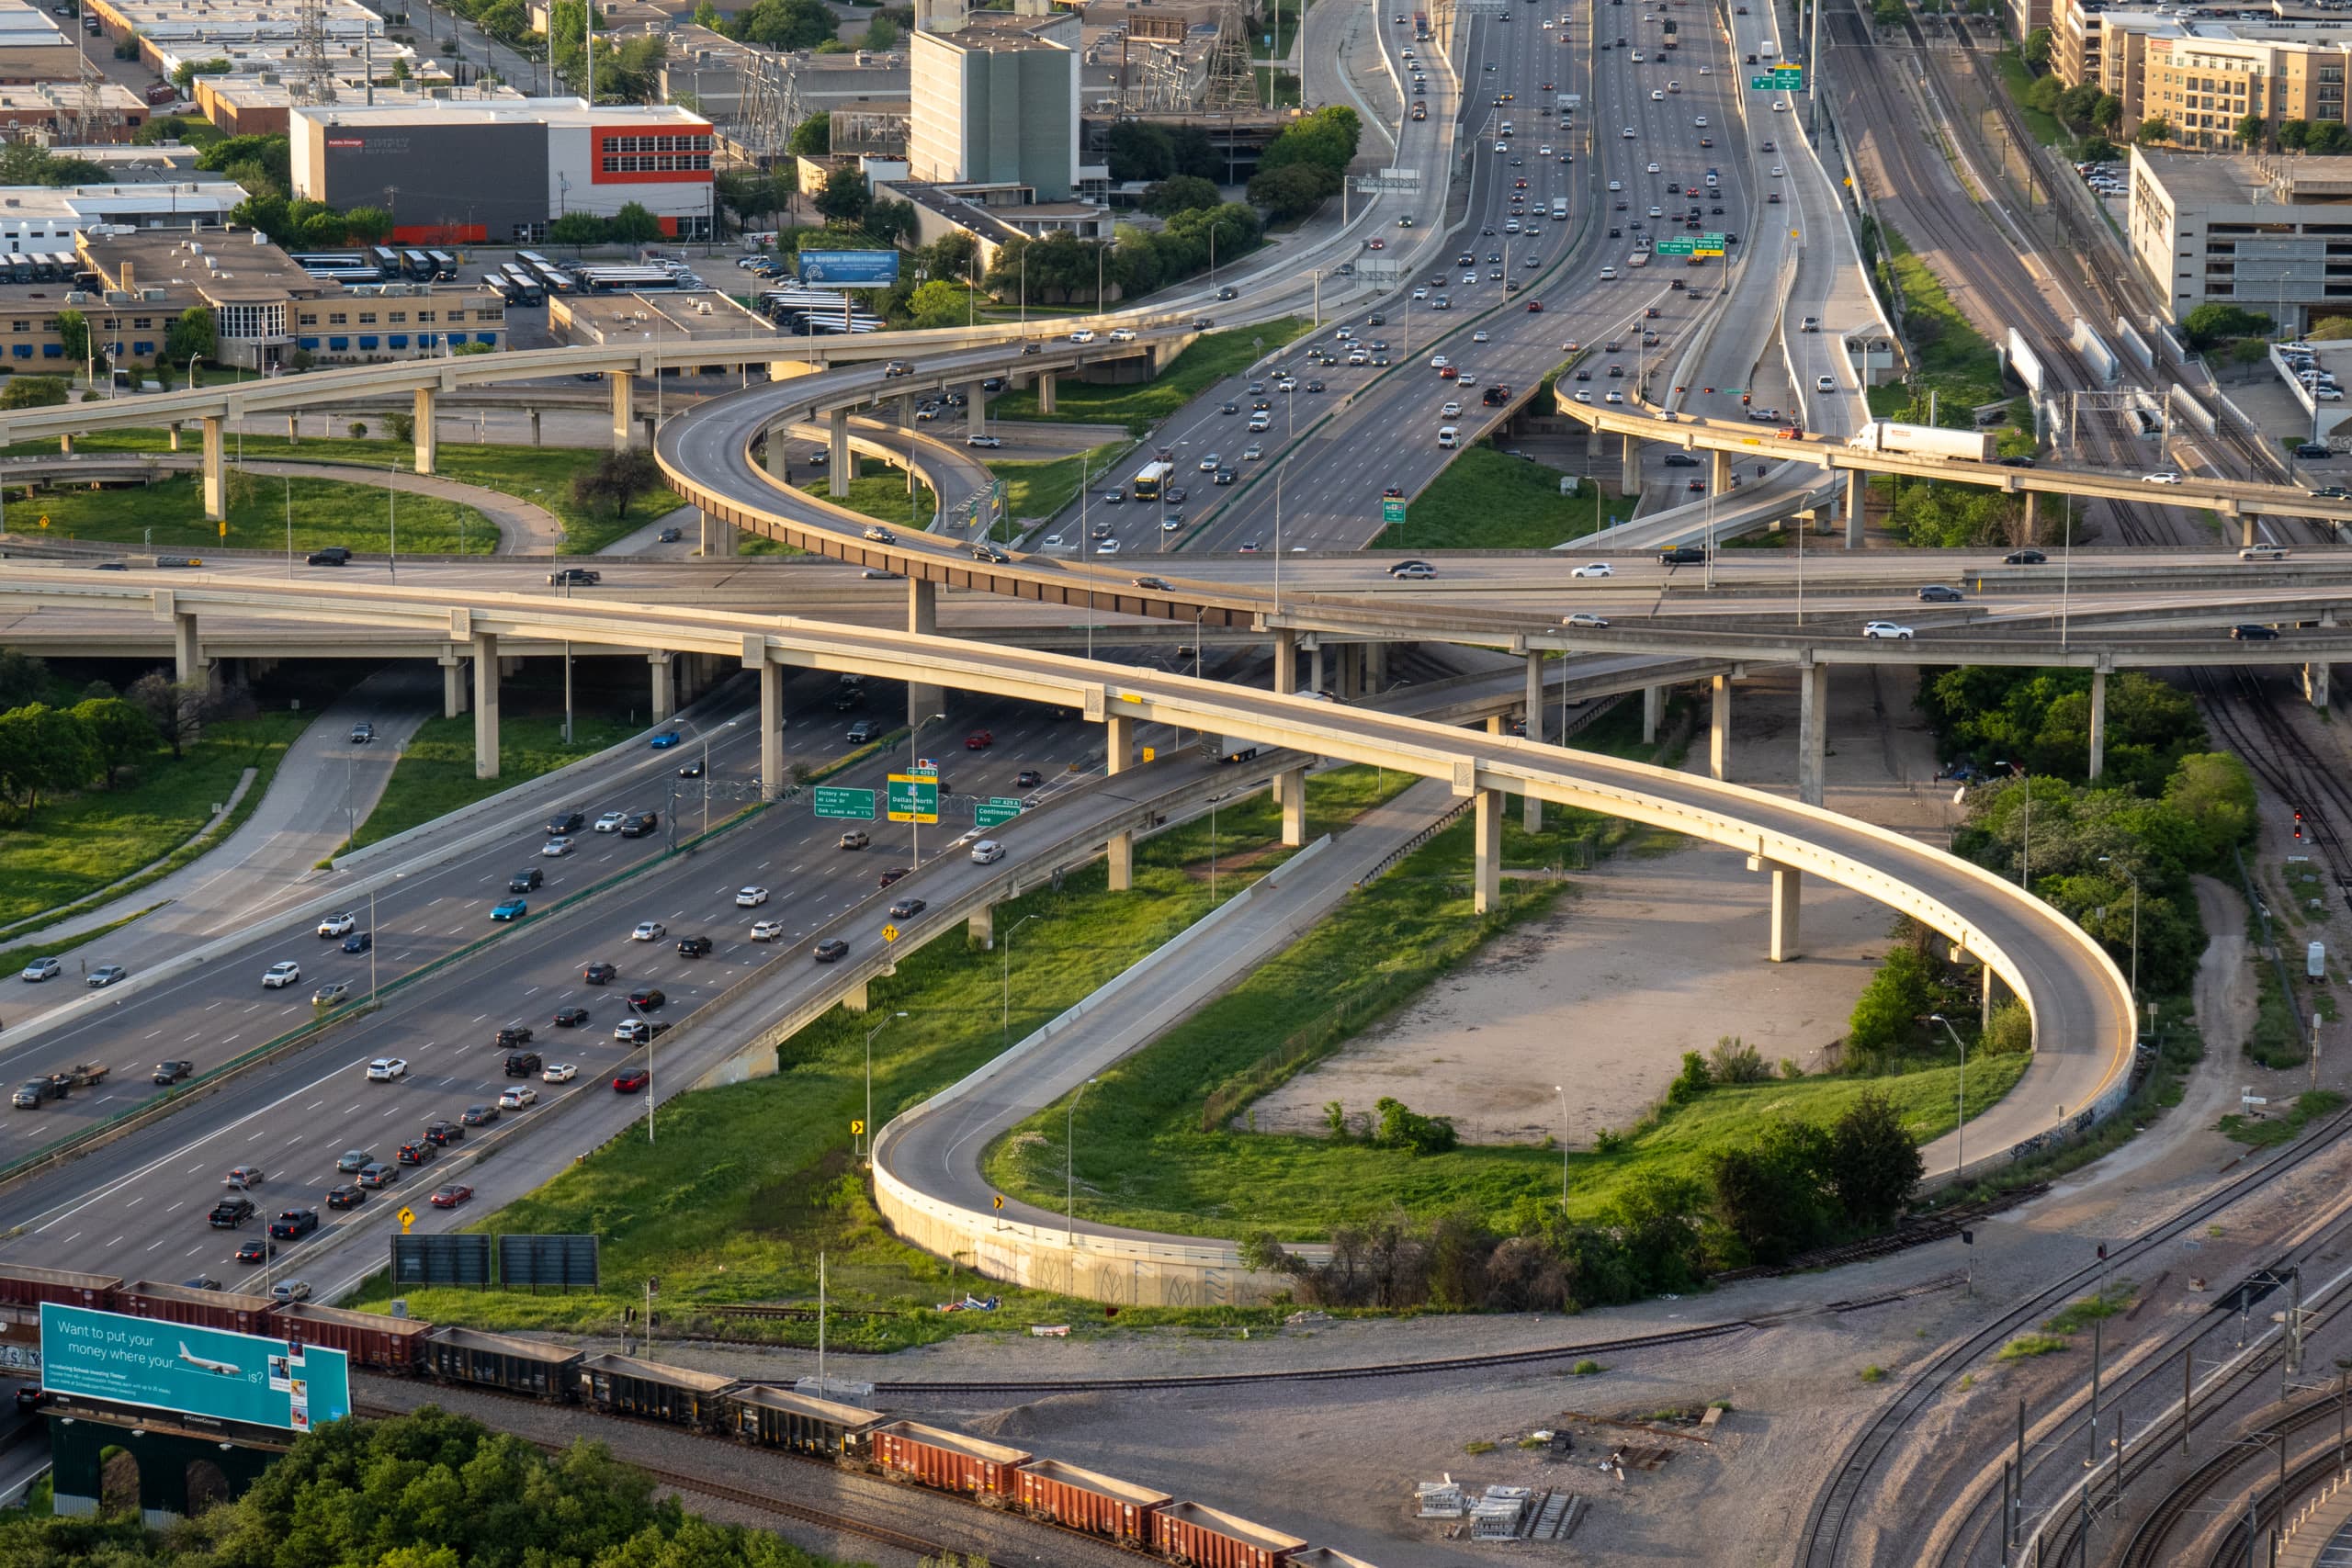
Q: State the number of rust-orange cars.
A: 3